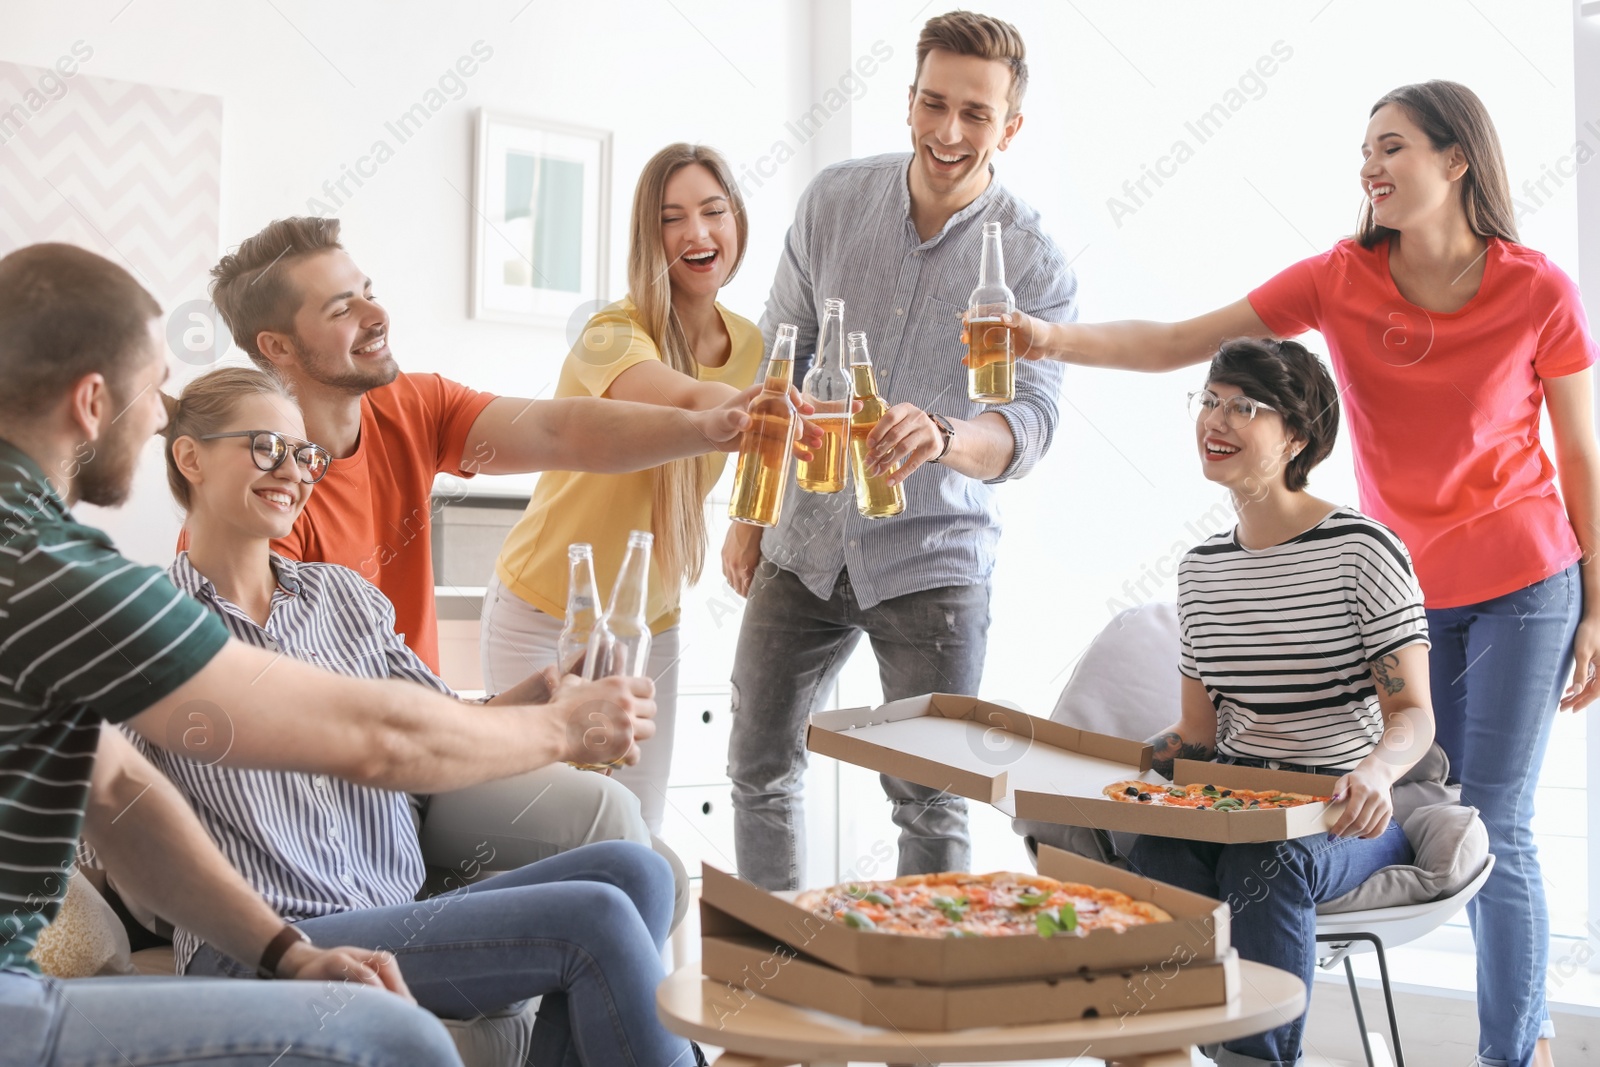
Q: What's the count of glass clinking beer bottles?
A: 6